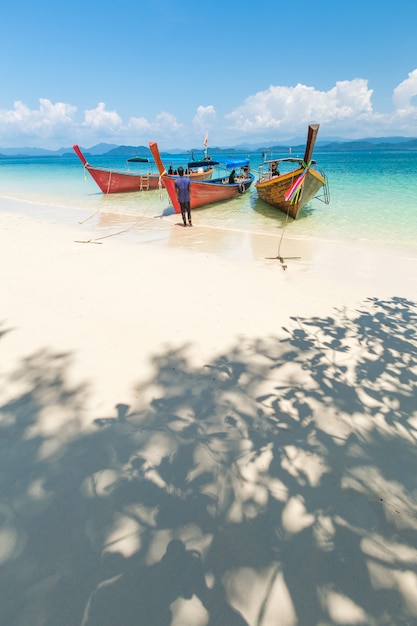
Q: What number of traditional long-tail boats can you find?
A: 3